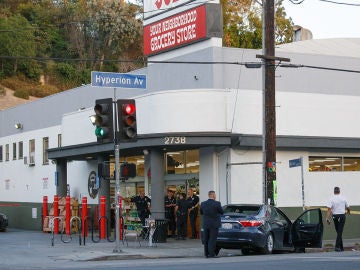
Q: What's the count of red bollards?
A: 6